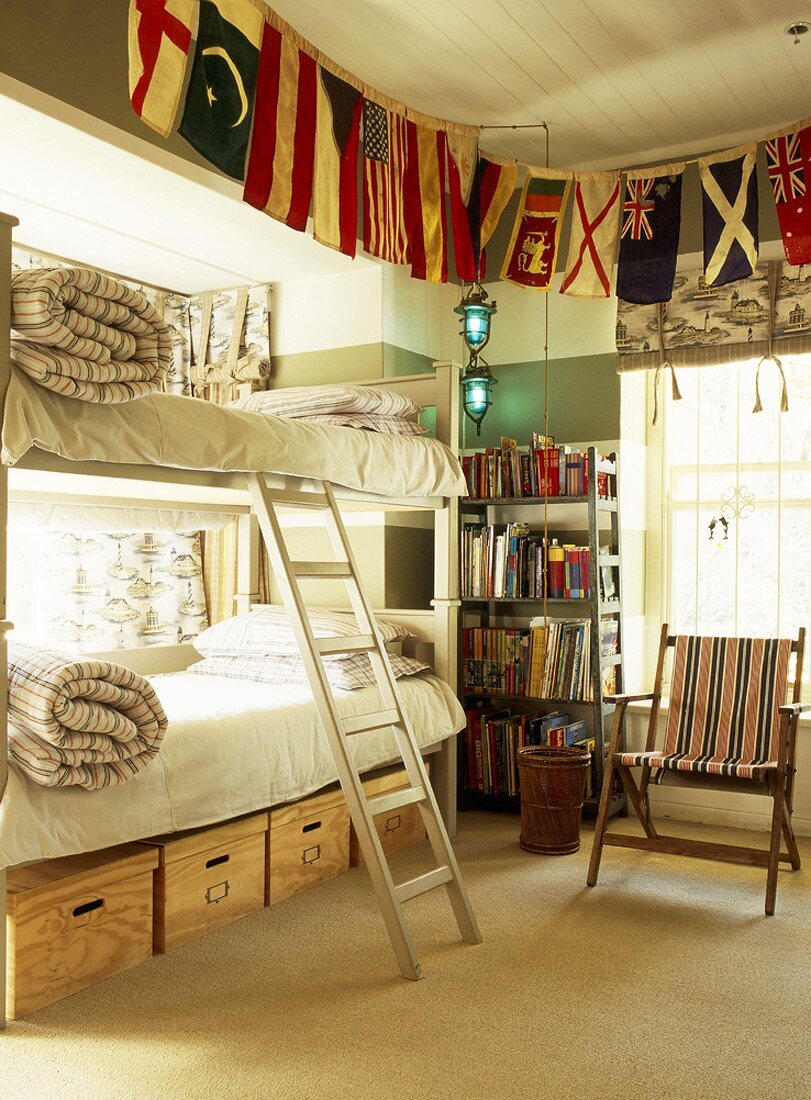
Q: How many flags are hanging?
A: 13